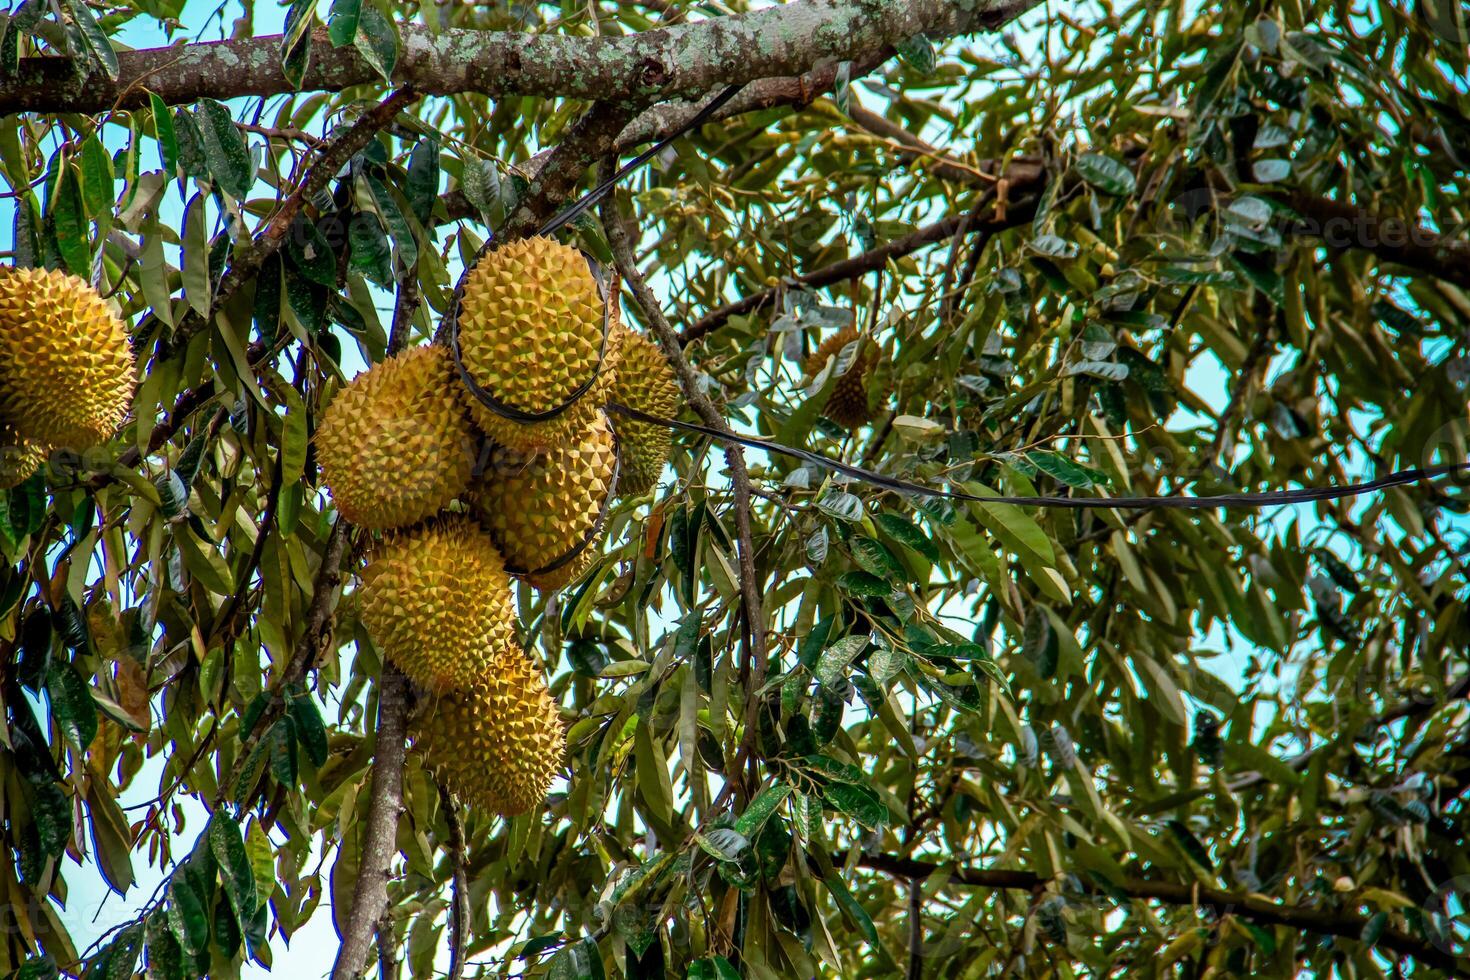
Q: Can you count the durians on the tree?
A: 9